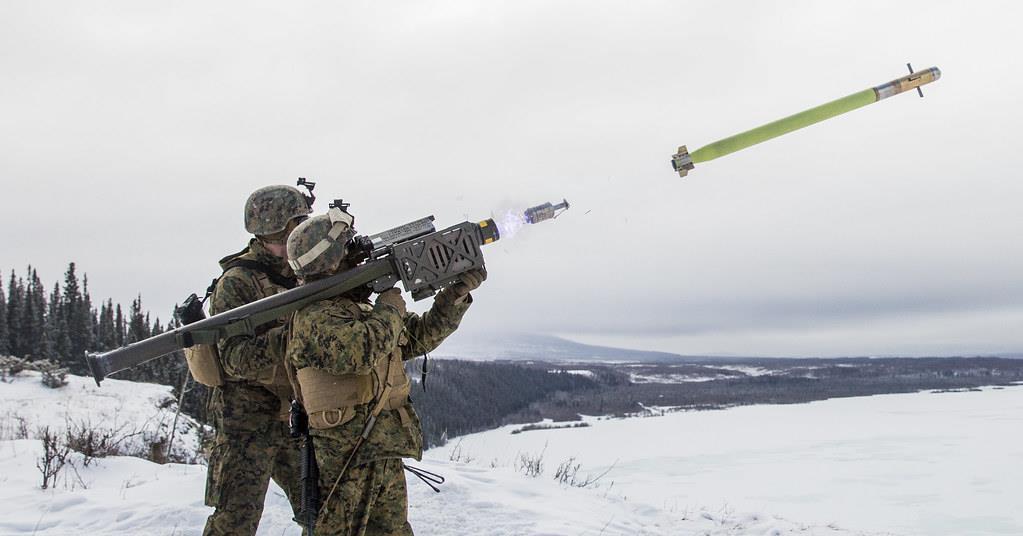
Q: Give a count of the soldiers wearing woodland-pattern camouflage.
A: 2